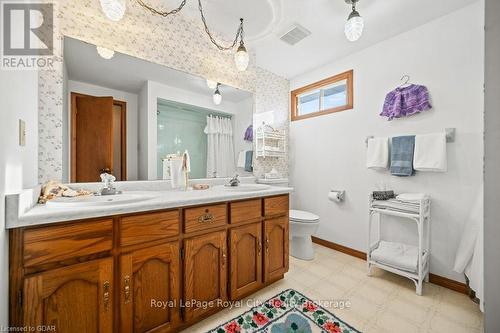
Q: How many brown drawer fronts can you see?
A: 5